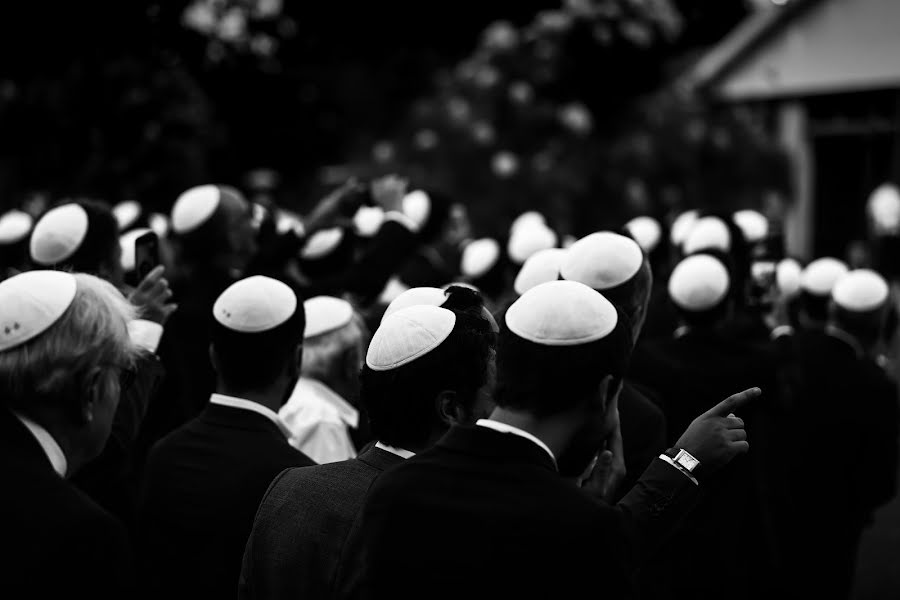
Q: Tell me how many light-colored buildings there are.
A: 1